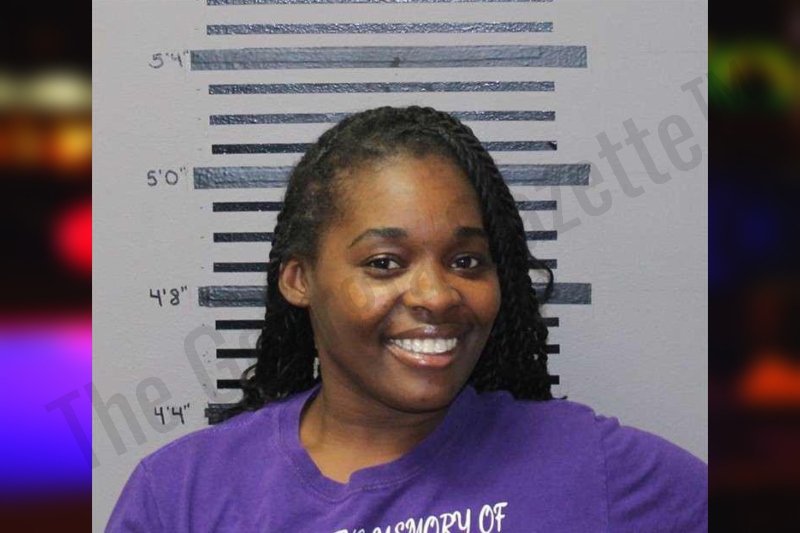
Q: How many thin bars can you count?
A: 11